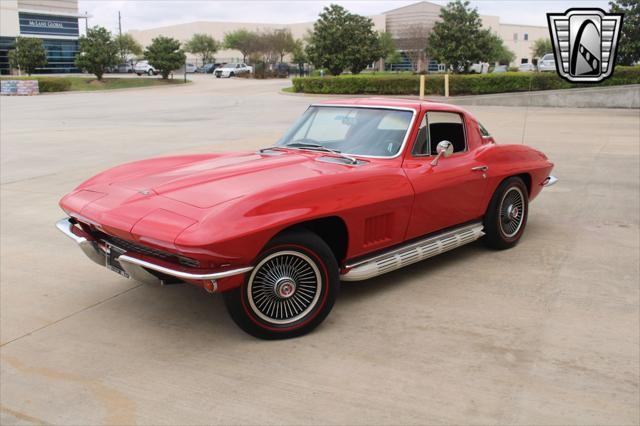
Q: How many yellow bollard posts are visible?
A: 2